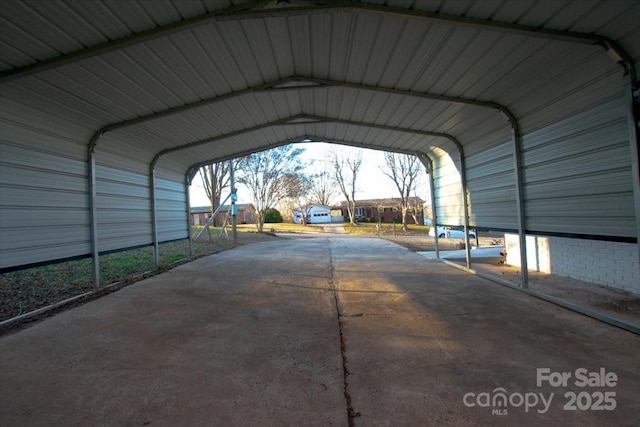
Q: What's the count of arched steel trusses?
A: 4